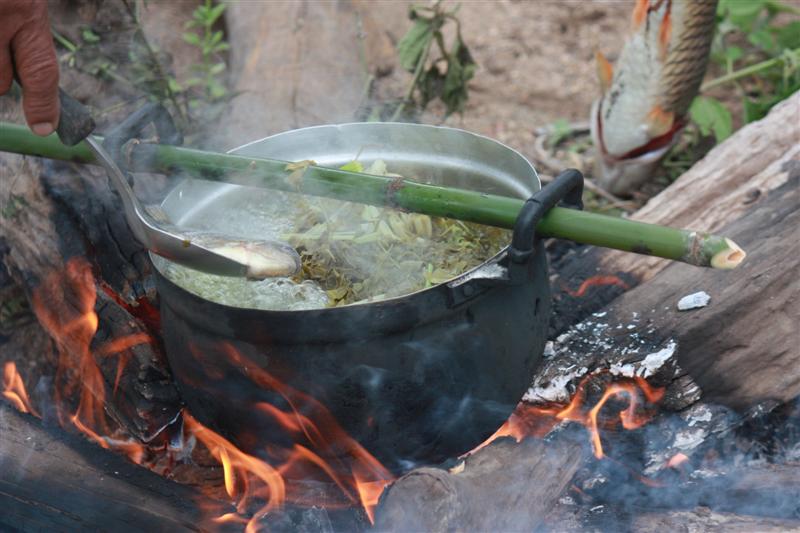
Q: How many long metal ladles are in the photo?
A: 1